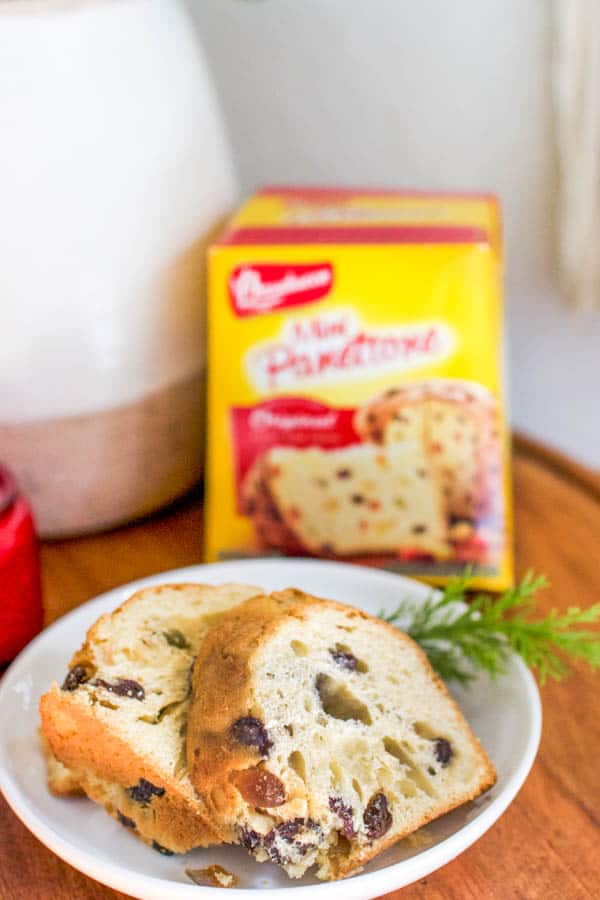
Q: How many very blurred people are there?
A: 0